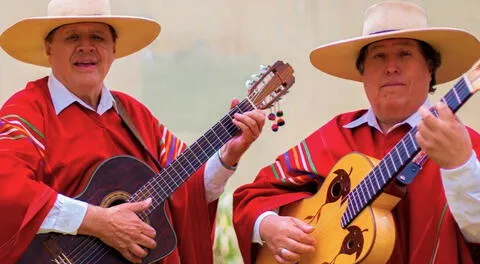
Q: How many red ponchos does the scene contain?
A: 2